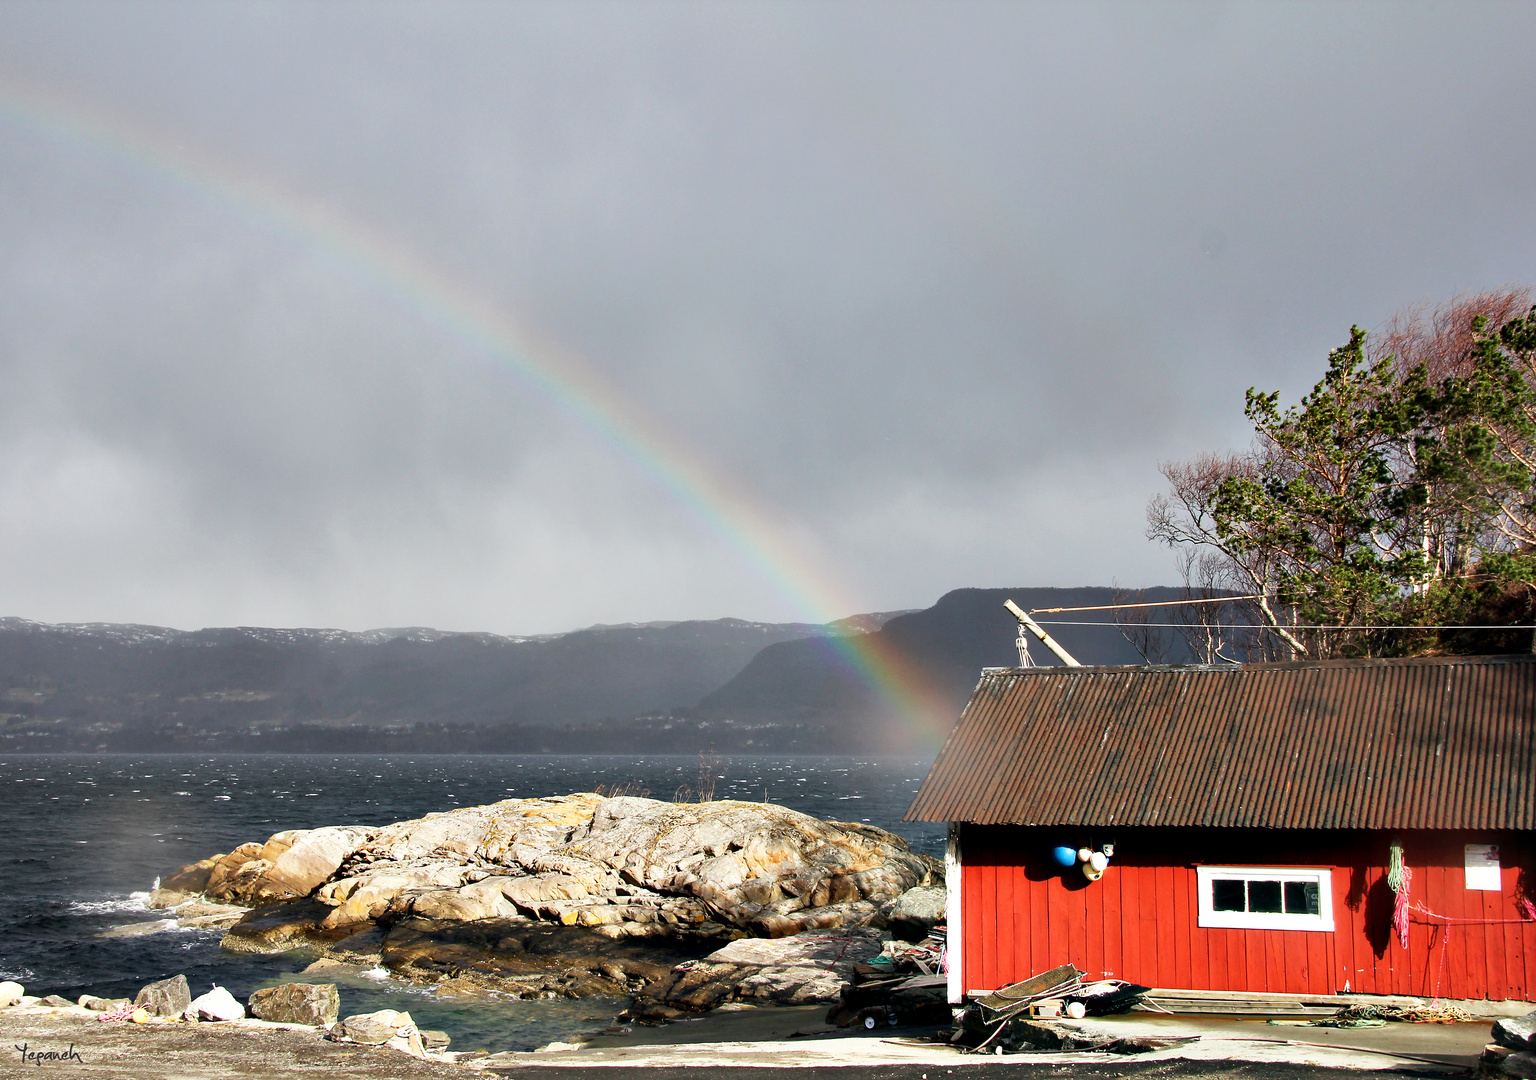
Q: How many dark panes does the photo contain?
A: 3